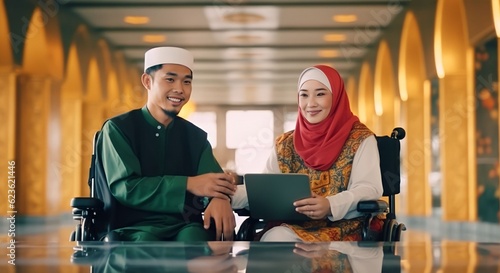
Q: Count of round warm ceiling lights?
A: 5